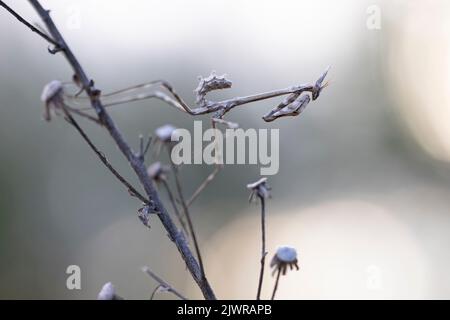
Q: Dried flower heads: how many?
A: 6